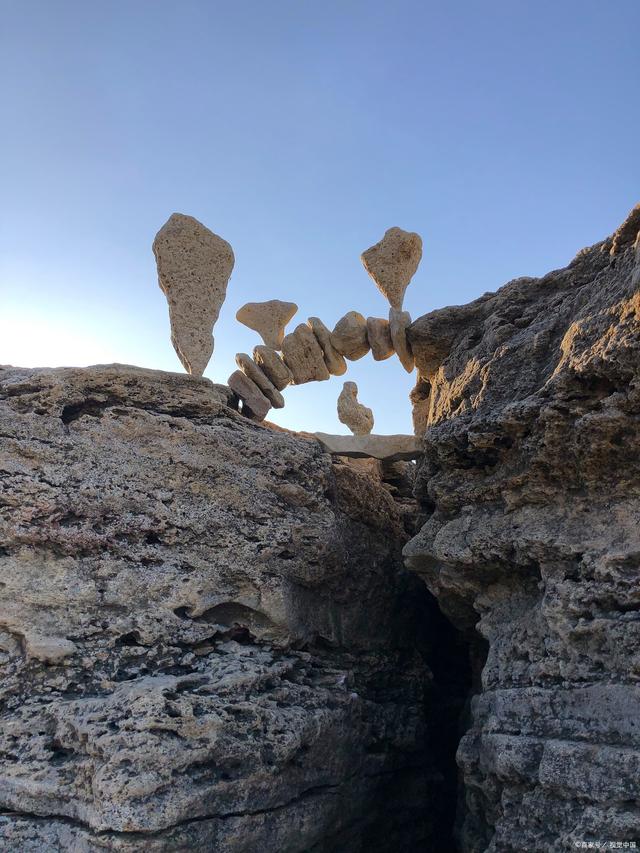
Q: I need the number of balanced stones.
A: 12